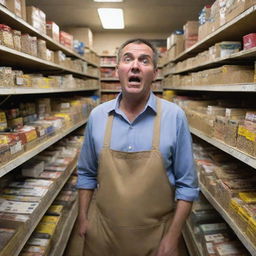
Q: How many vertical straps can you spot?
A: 2